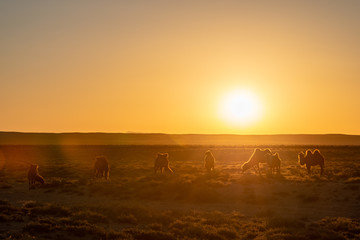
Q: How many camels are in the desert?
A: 7